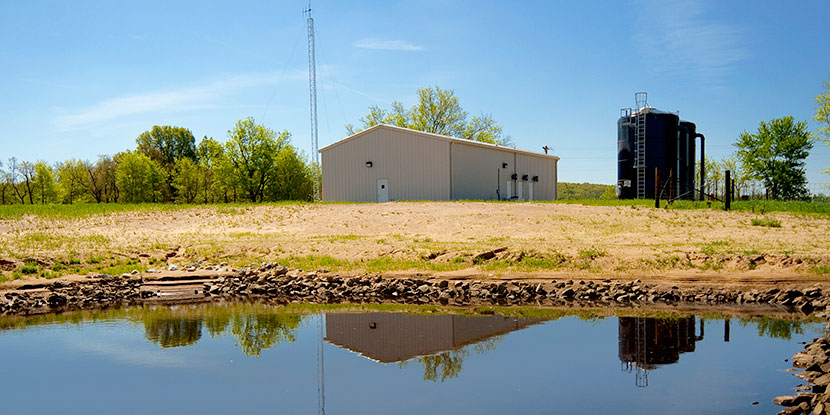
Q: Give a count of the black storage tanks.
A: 2